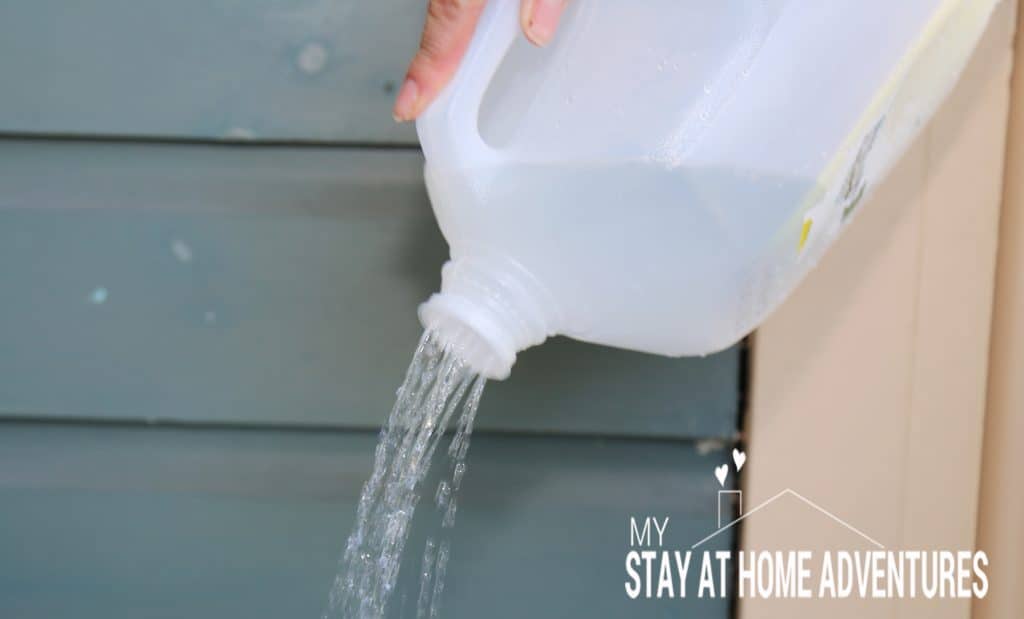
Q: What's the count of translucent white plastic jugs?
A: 1